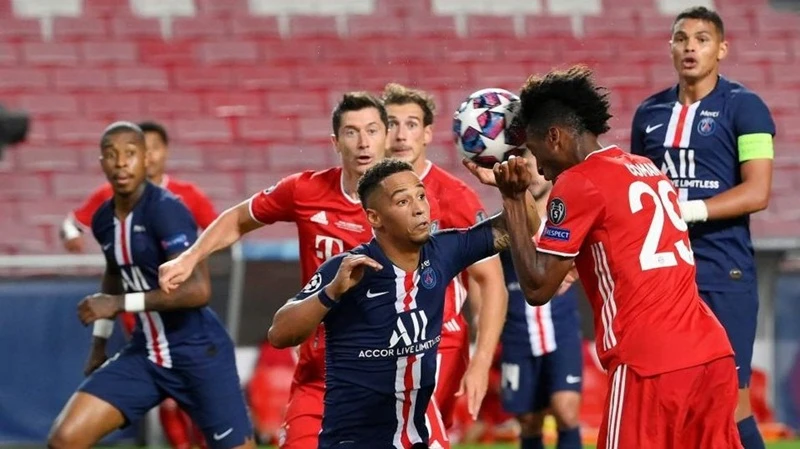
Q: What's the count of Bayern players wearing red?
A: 4